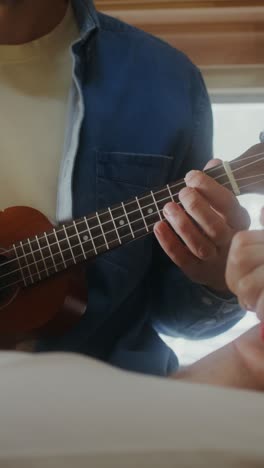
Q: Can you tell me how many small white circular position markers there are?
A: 3